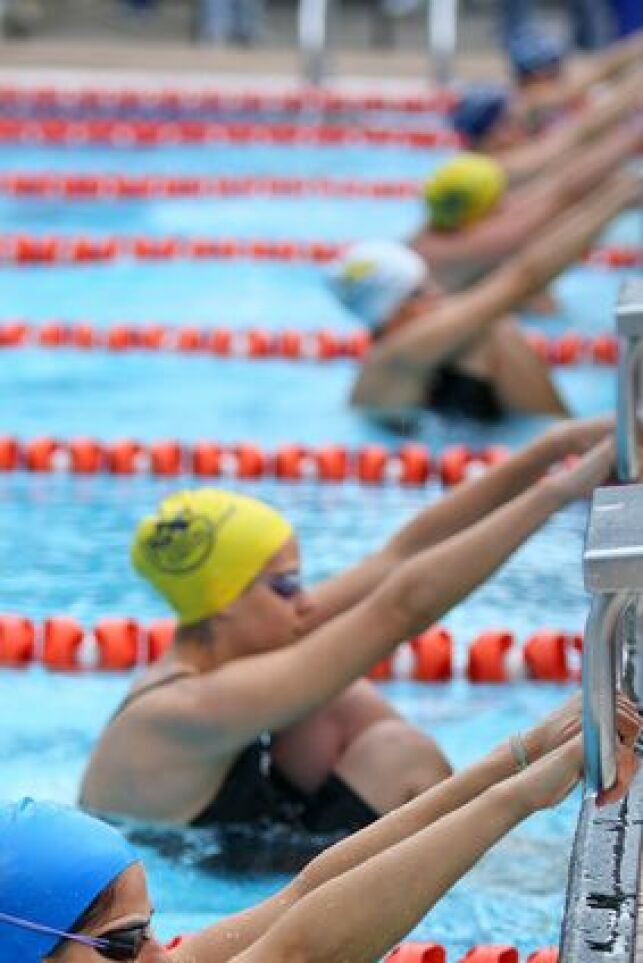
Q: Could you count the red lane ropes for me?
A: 8